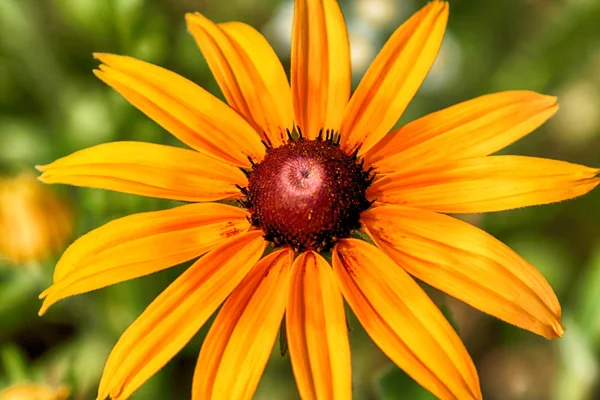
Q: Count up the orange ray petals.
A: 13